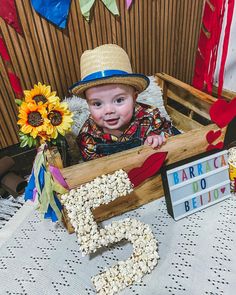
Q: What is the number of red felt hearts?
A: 3